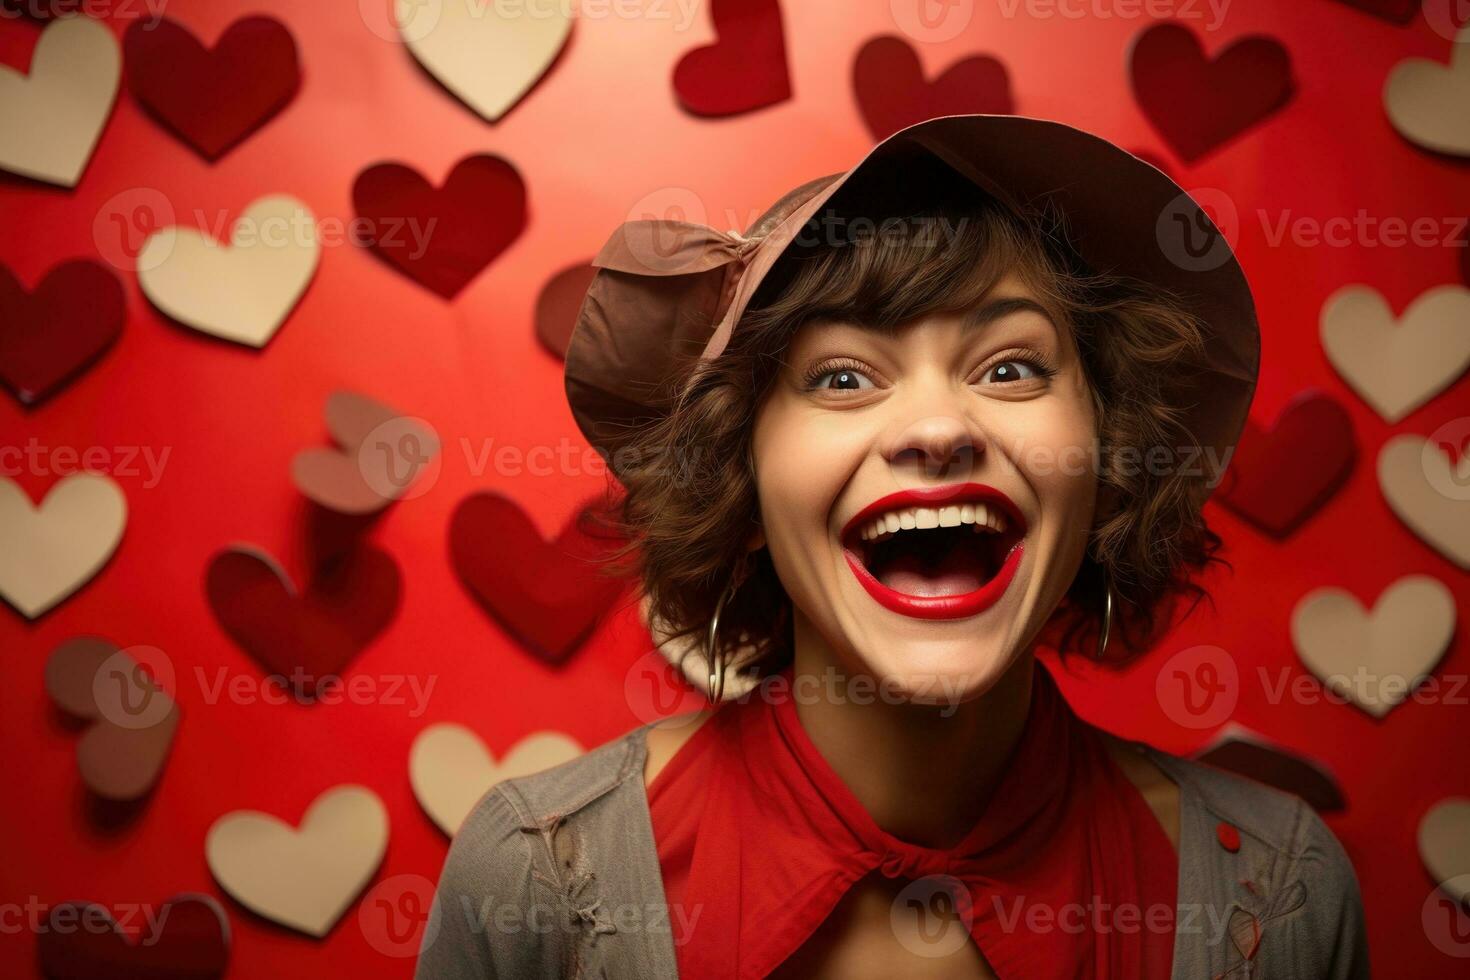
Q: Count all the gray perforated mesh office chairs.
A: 0